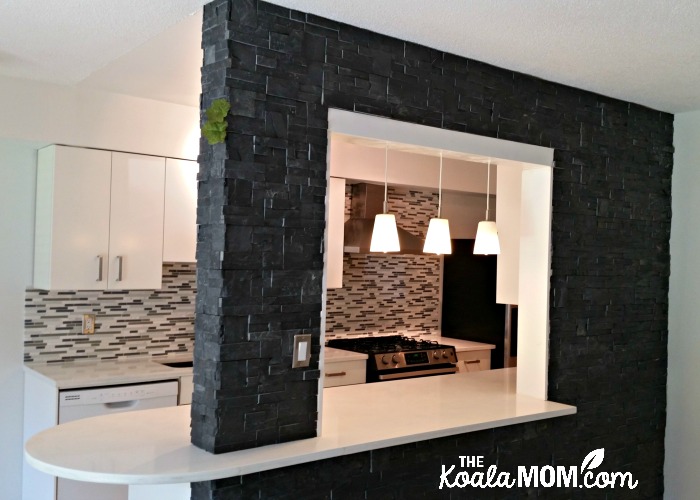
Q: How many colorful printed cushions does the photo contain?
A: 0